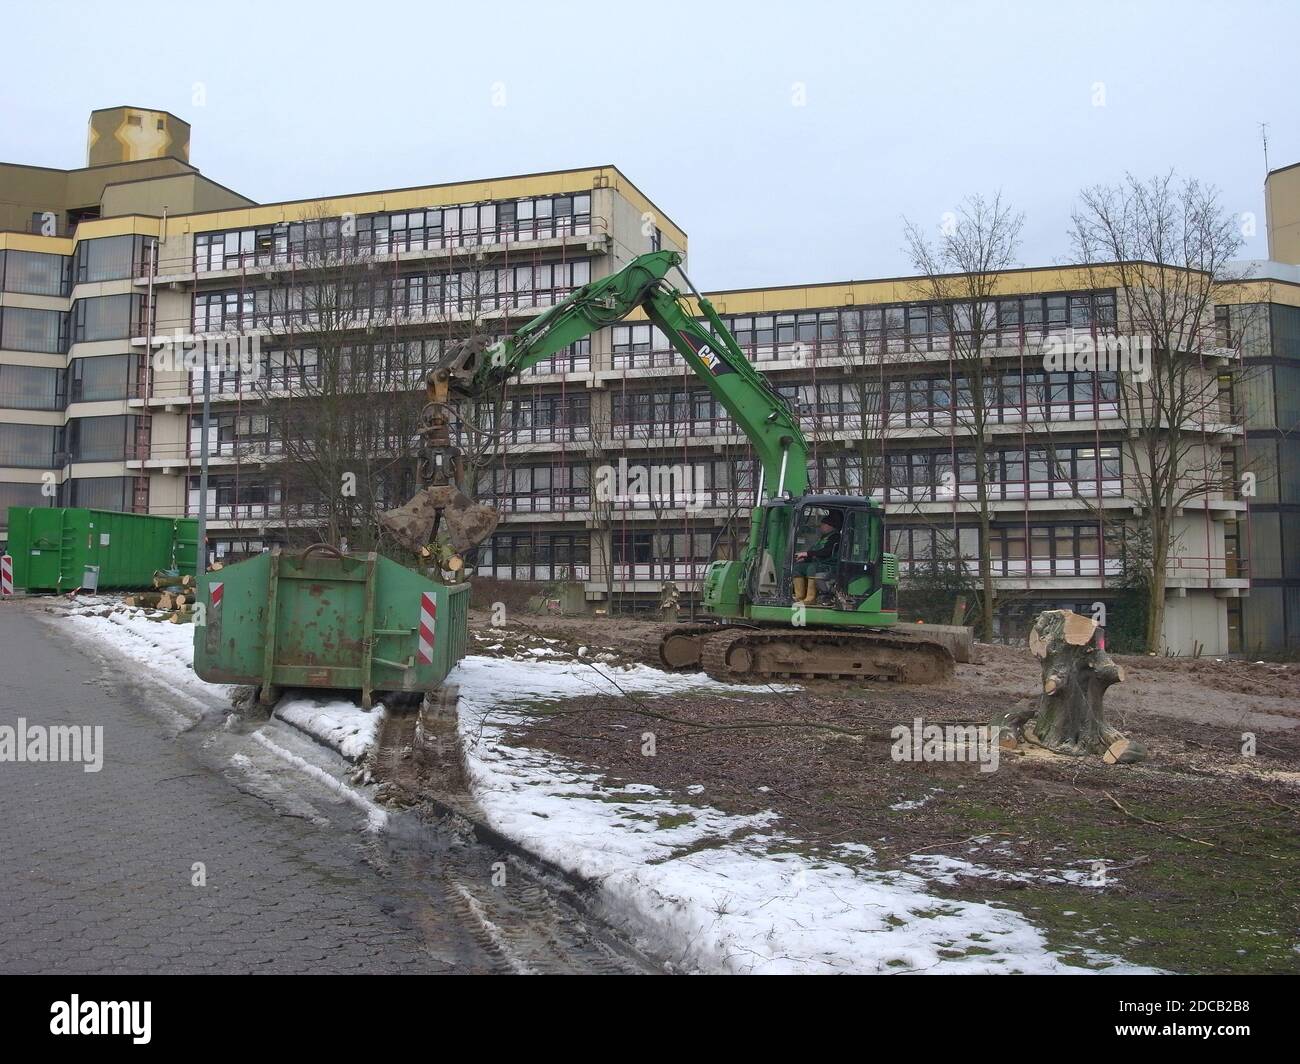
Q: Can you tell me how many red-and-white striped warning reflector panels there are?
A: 3